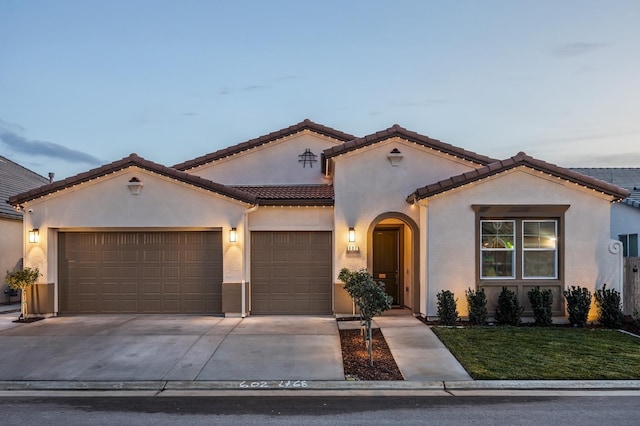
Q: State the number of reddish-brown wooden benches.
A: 0